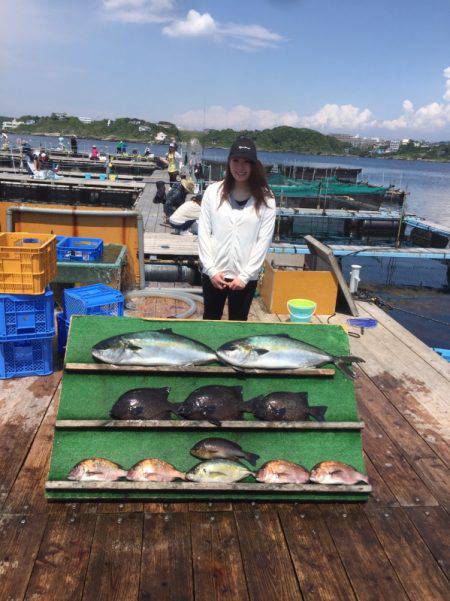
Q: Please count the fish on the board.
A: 11